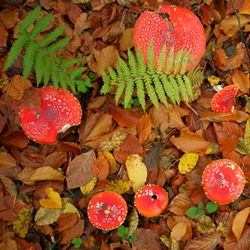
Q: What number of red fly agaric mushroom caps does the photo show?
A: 6